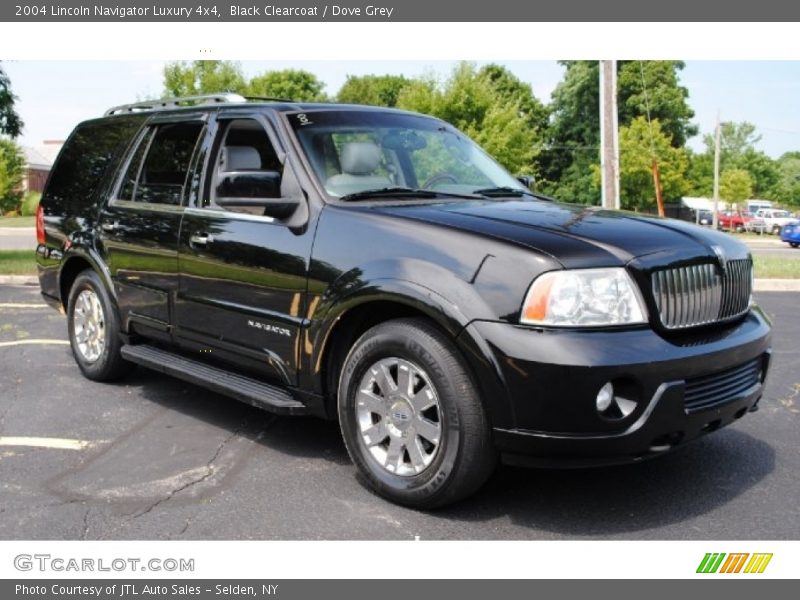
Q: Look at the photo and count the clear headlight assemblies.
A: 1